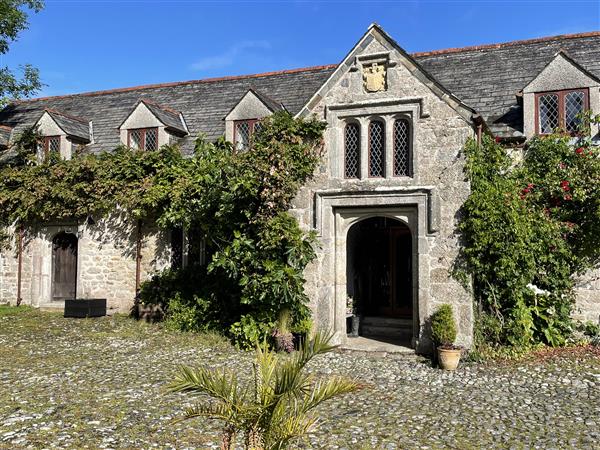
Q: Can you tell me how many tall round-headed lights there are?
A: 3